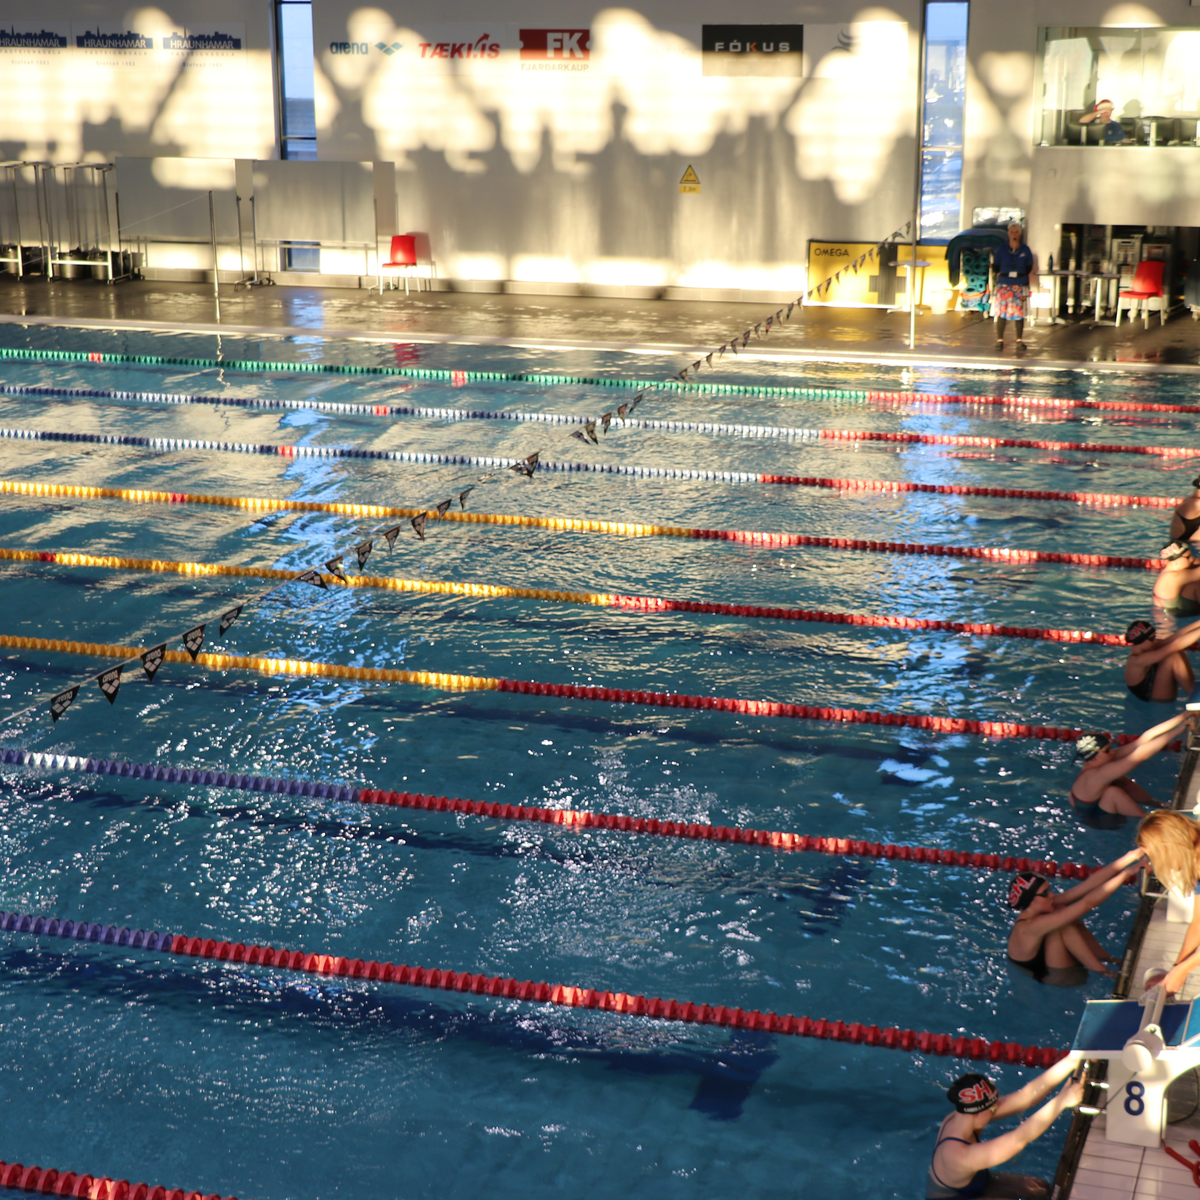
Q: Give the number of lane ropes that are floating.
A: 9